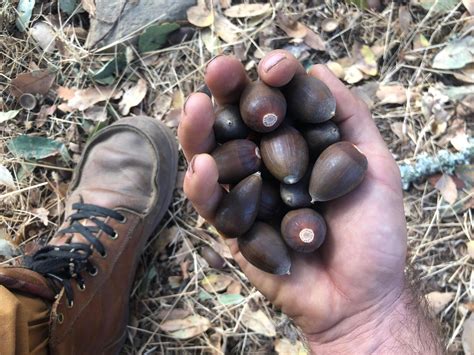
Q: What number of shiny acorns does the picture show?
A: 12